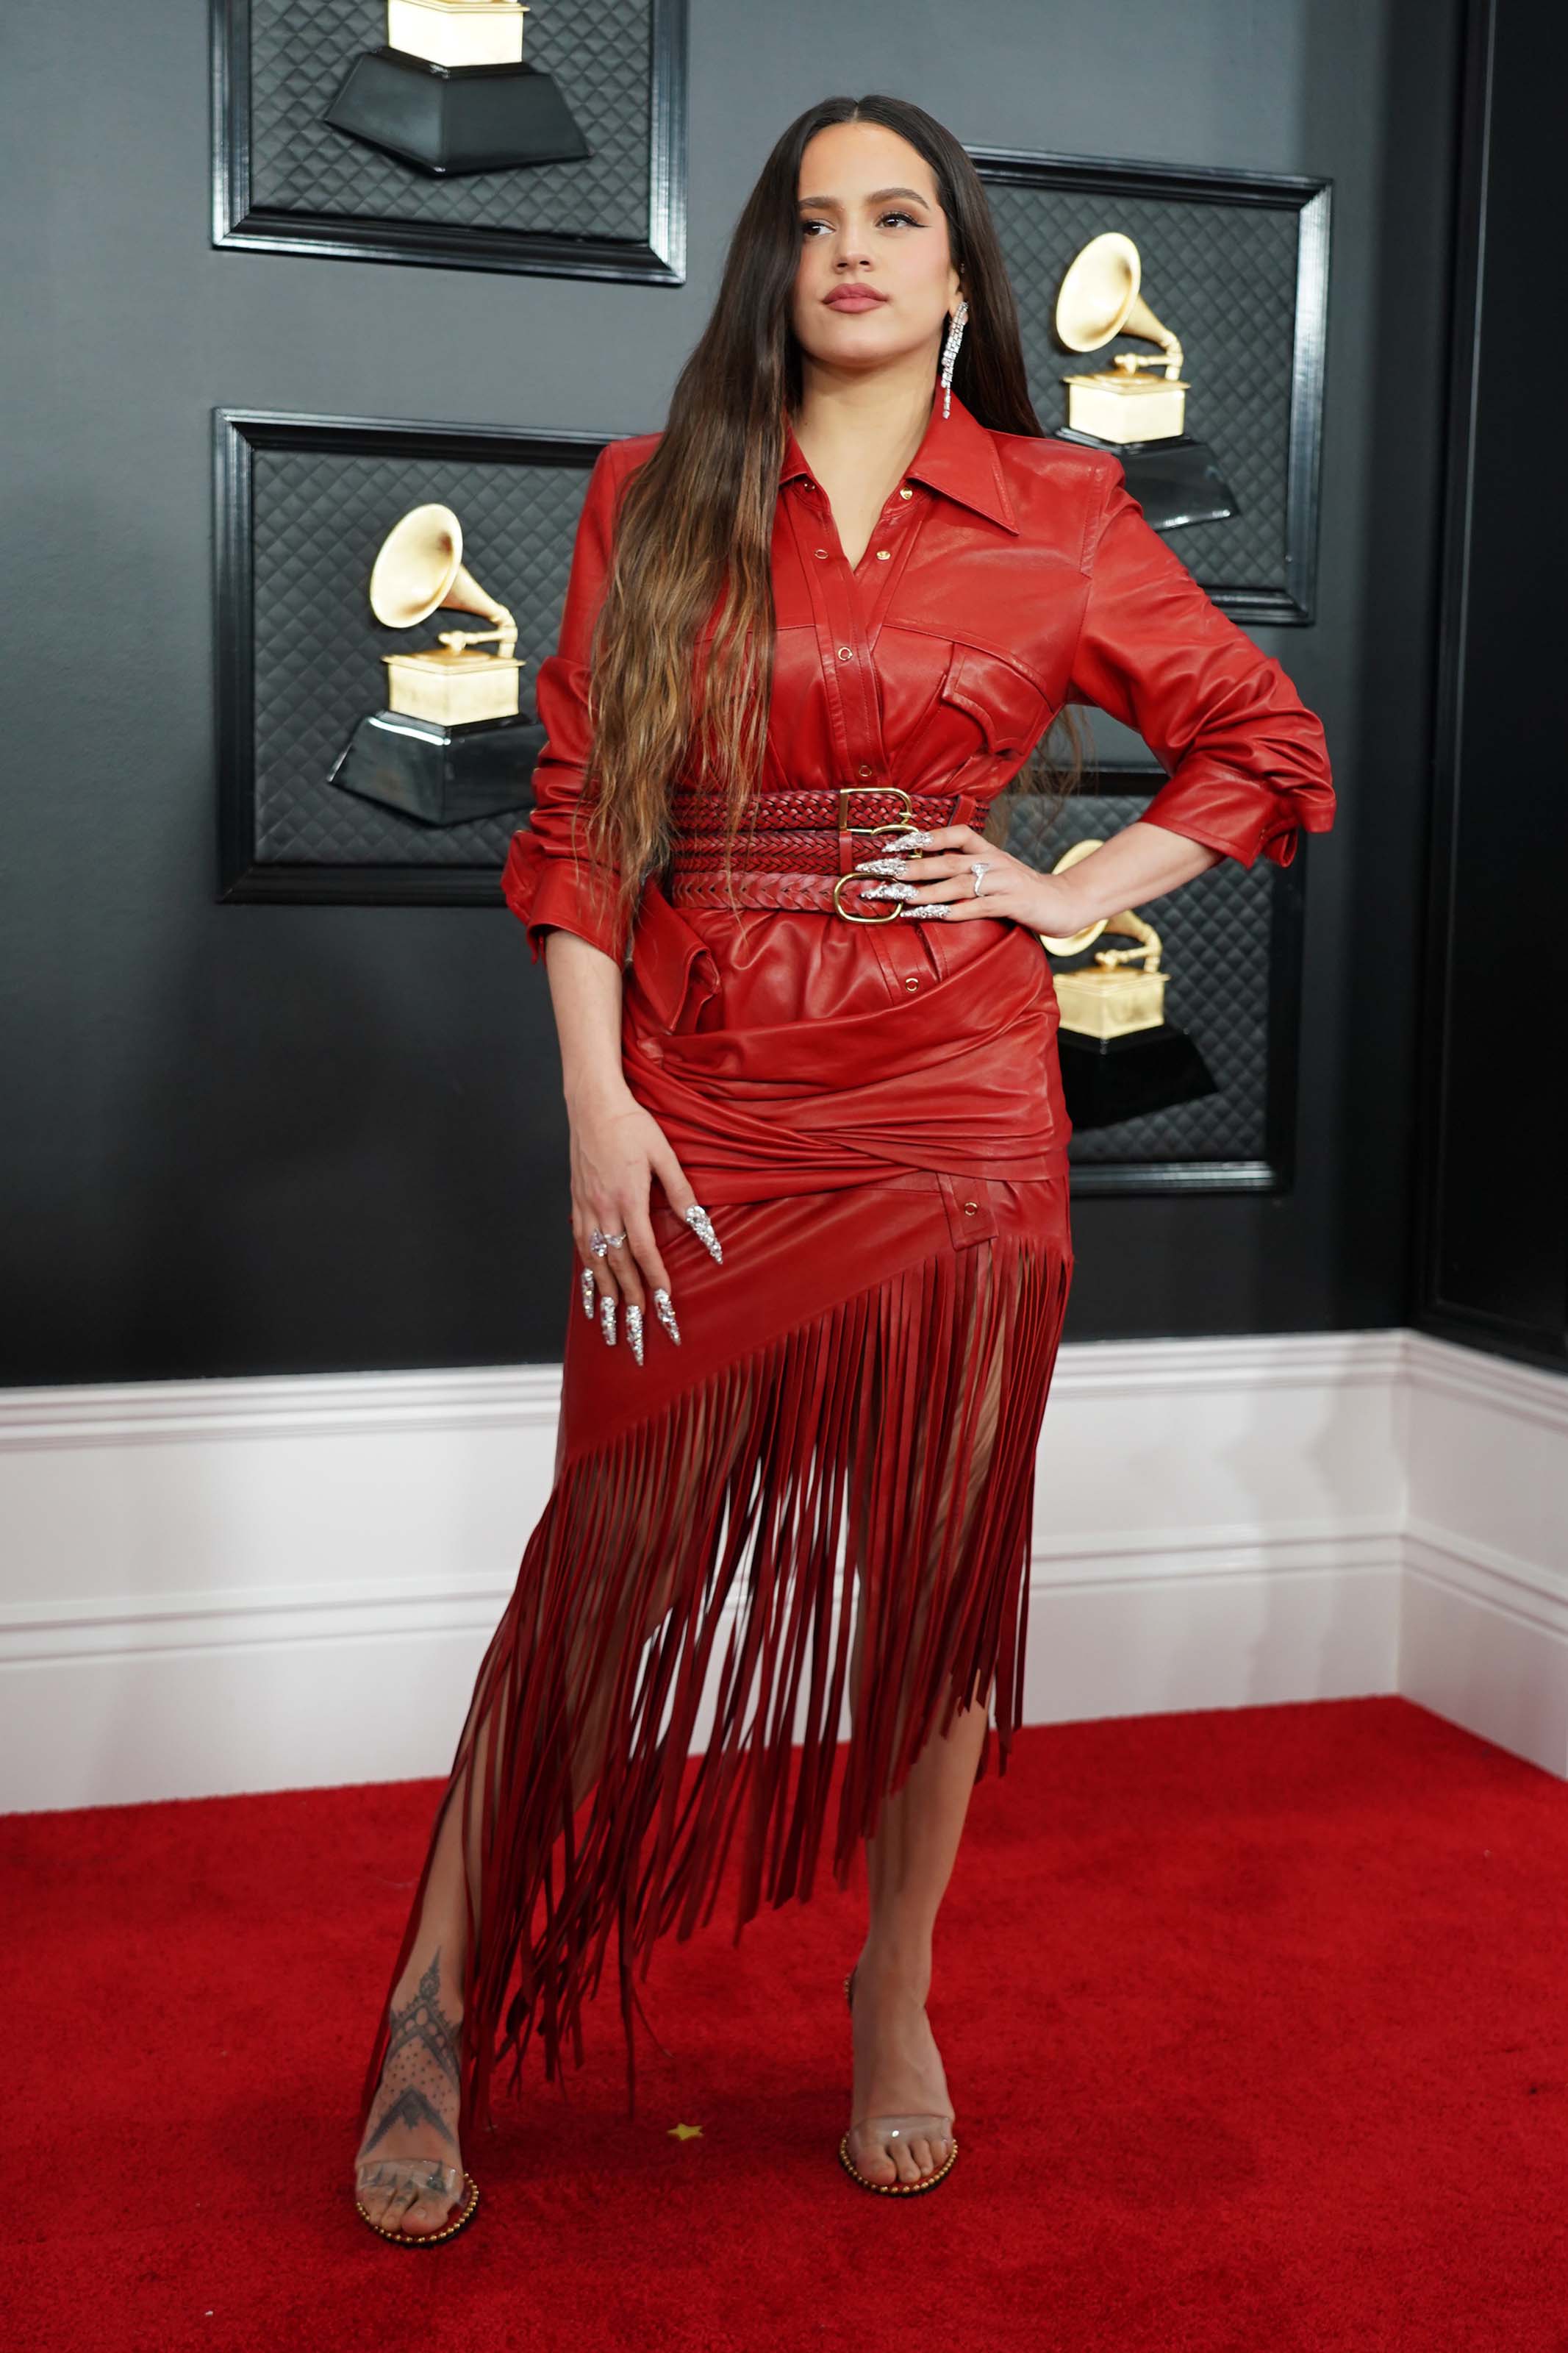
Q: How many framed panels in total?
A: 4